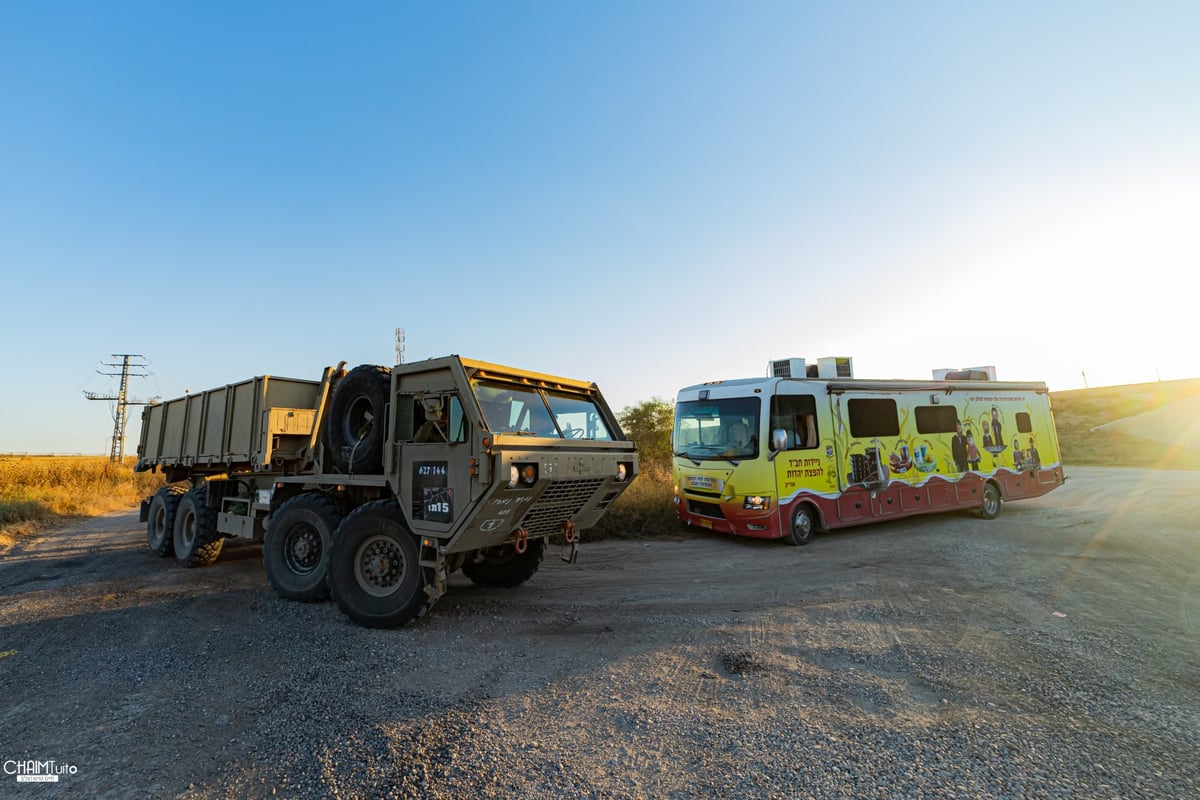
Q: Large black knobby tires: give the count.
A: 6